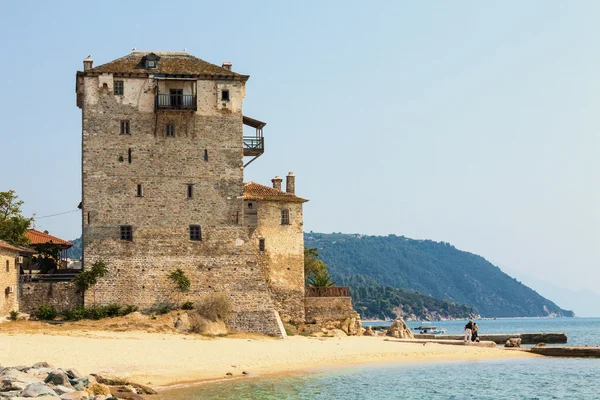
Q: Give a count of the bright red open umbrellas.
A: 0